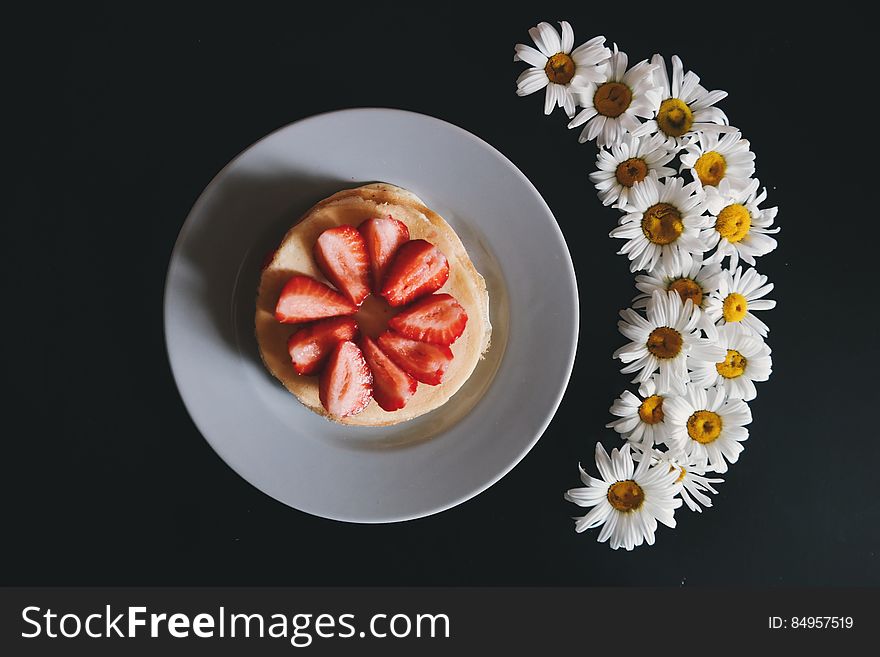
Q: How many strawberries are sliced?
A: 9